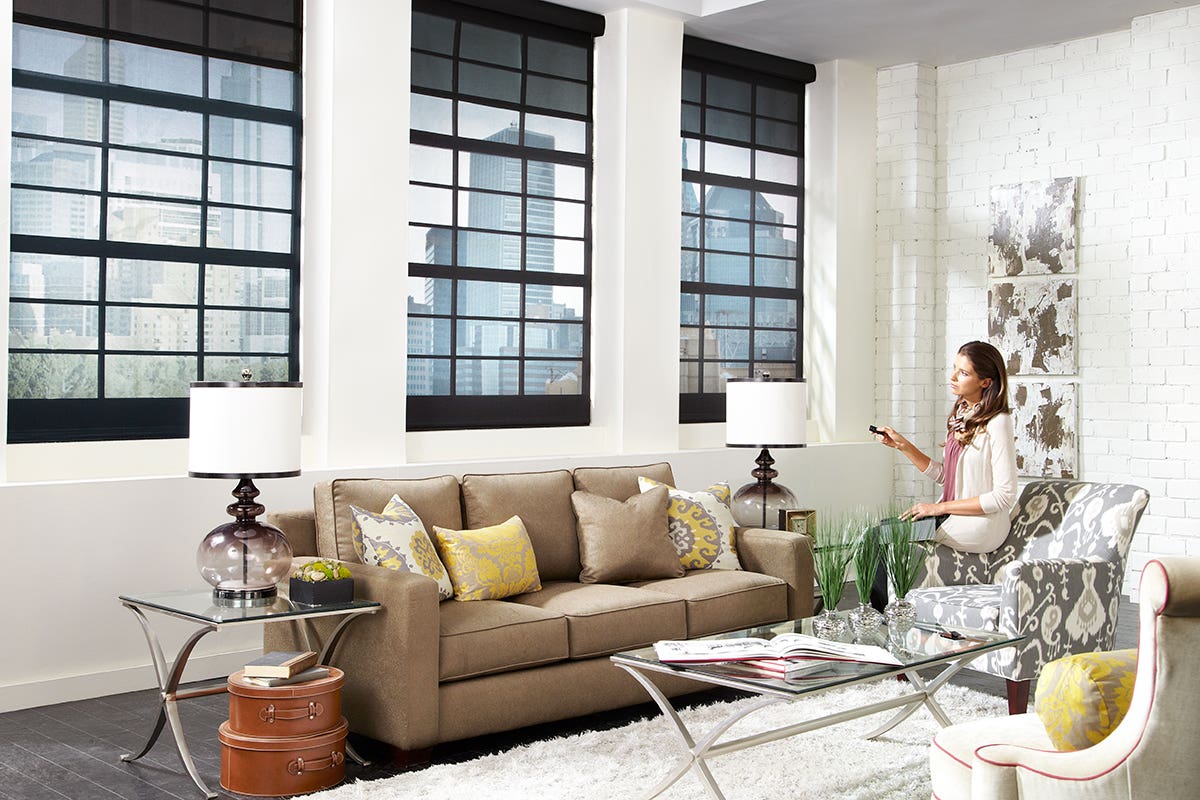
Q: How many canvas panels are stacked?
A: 3